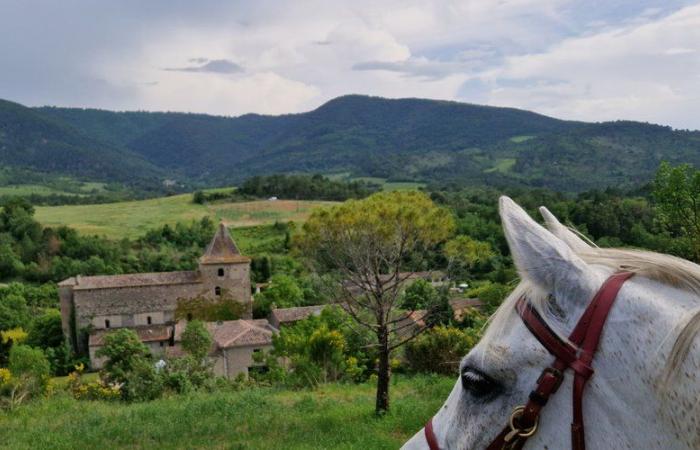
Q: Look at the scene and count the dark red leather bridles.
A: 1